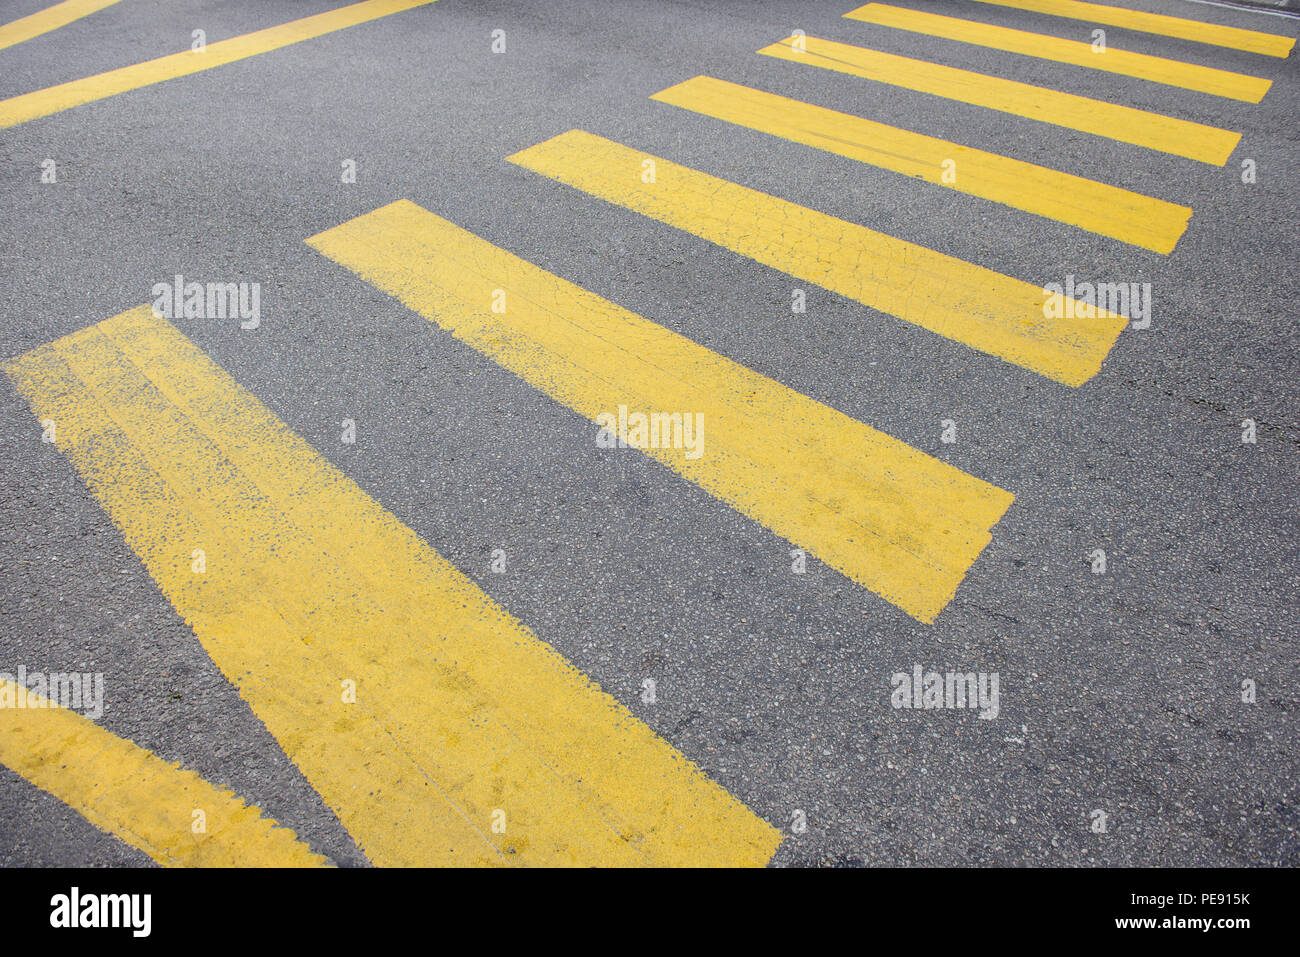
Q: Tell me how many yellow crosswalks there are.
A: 7